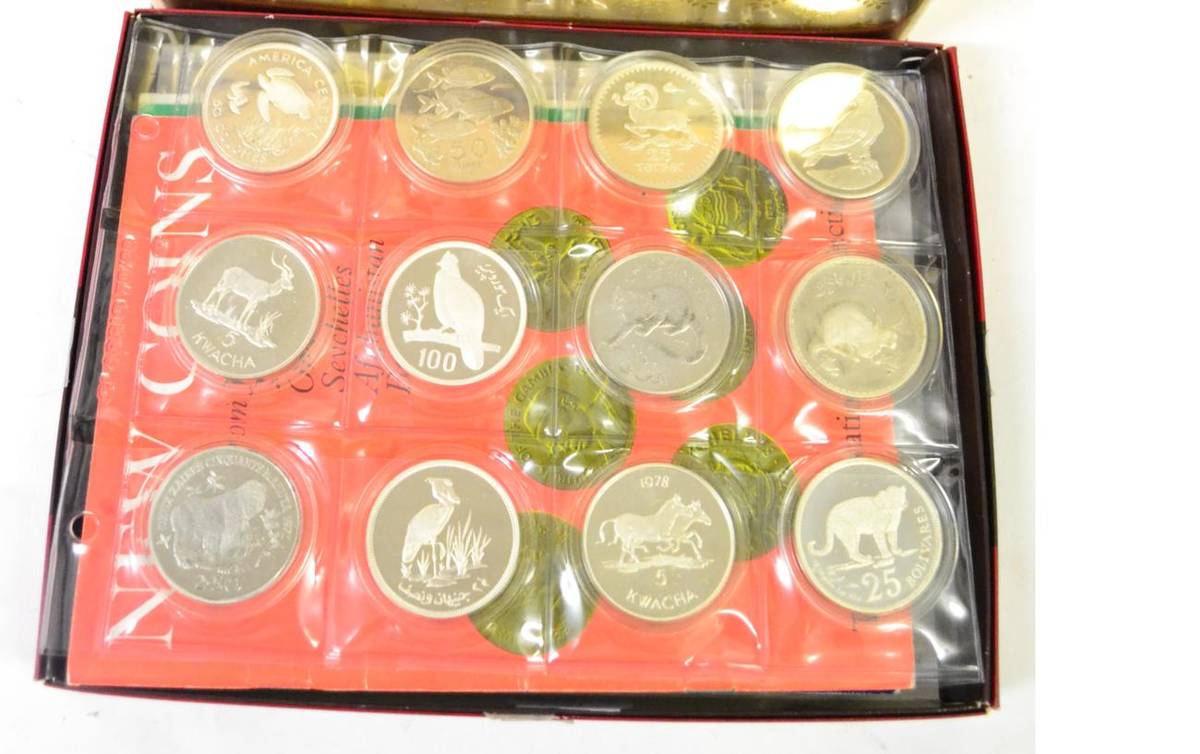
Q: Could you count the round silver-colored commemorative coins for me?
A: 12